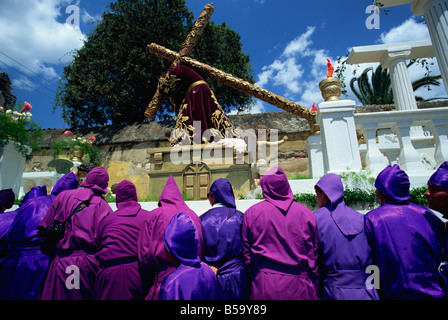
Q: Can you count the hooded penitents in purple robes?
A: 12